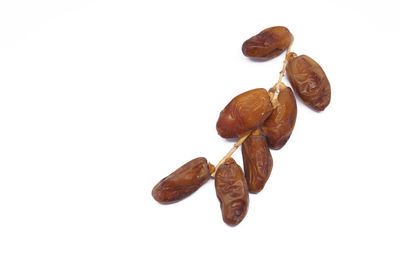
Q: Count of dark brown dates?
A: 7